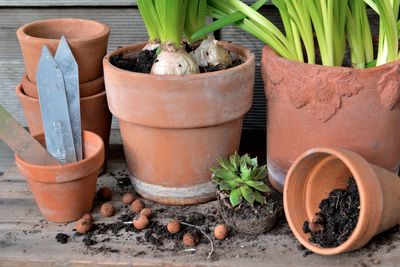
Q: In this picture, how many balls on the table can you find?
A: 11